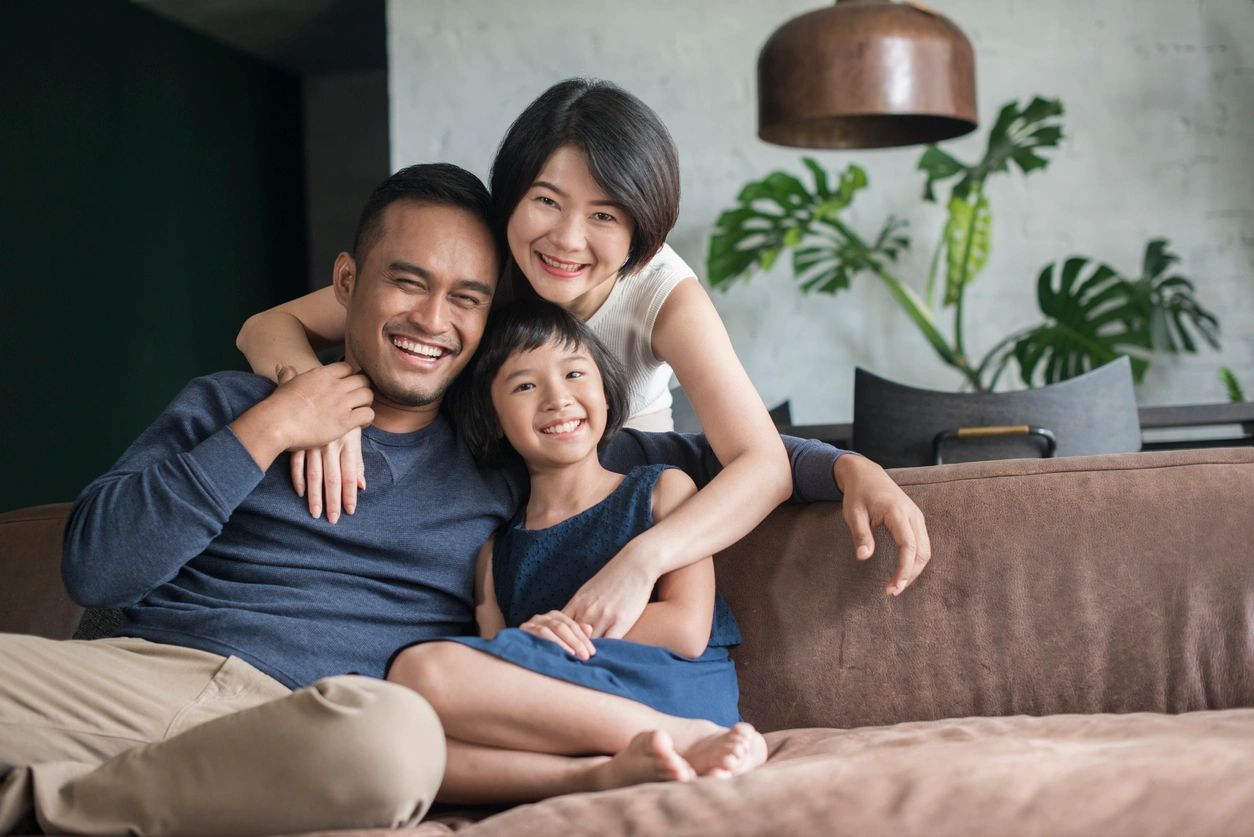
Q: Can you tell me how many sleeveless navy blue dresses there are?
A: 1